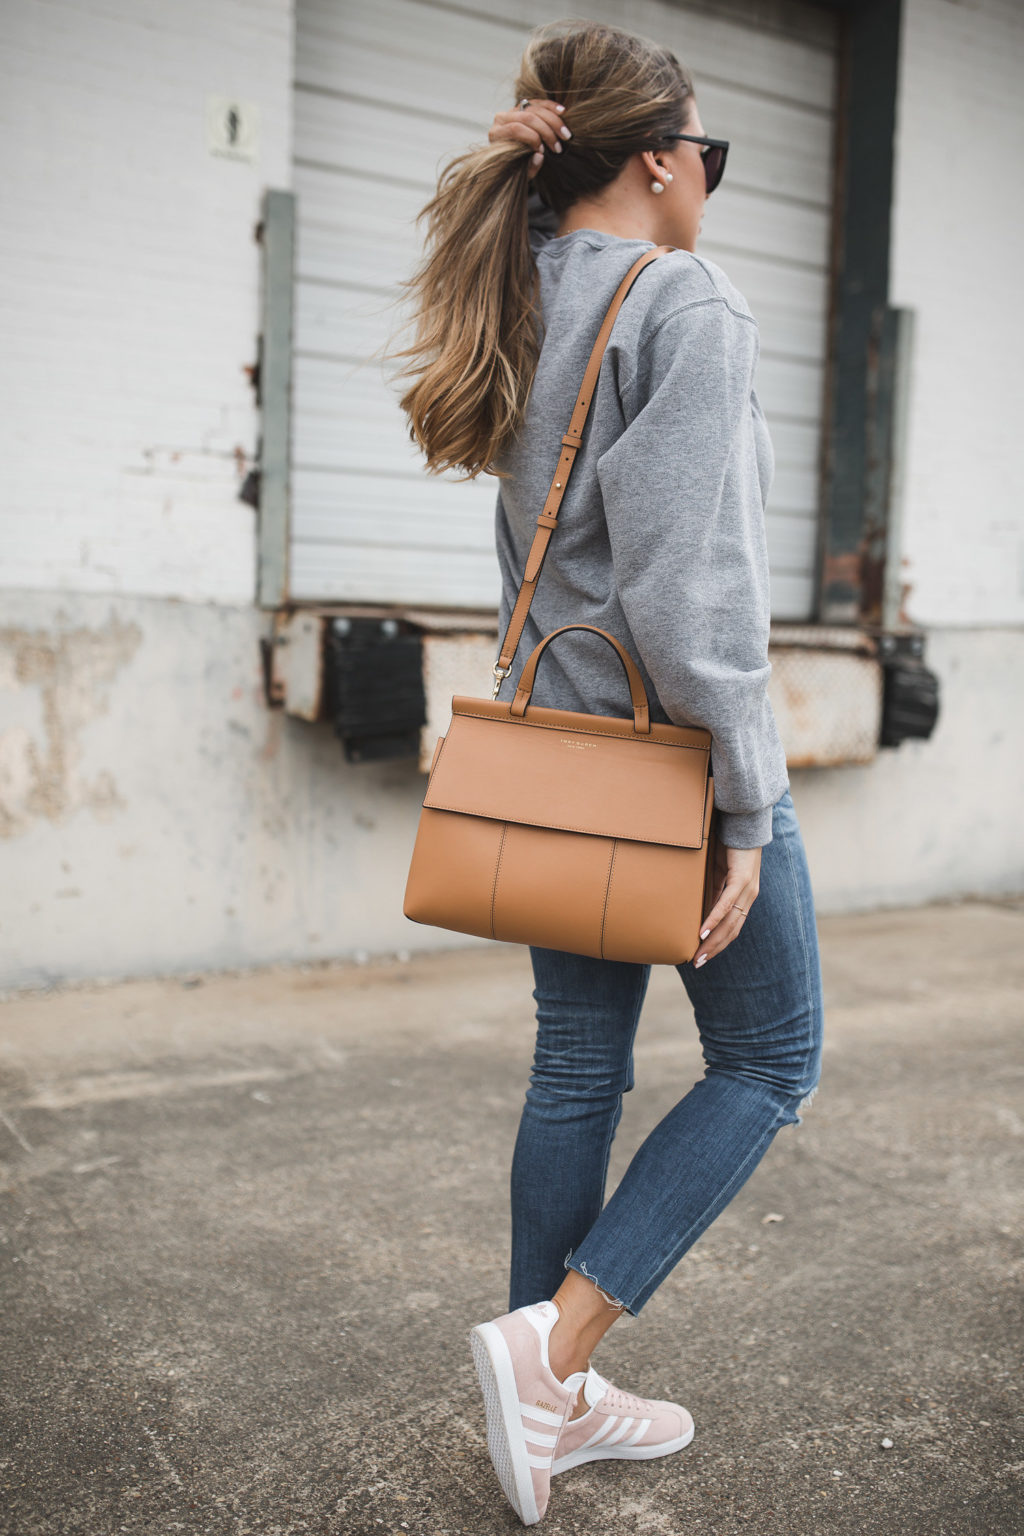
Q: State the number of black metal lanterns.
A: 0